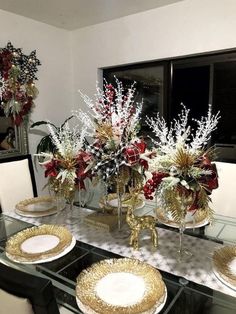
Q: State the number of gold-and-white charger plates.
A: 6